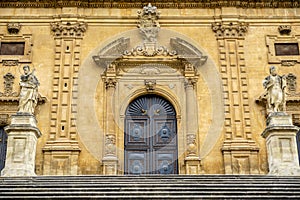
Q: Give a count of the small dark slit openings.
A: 3